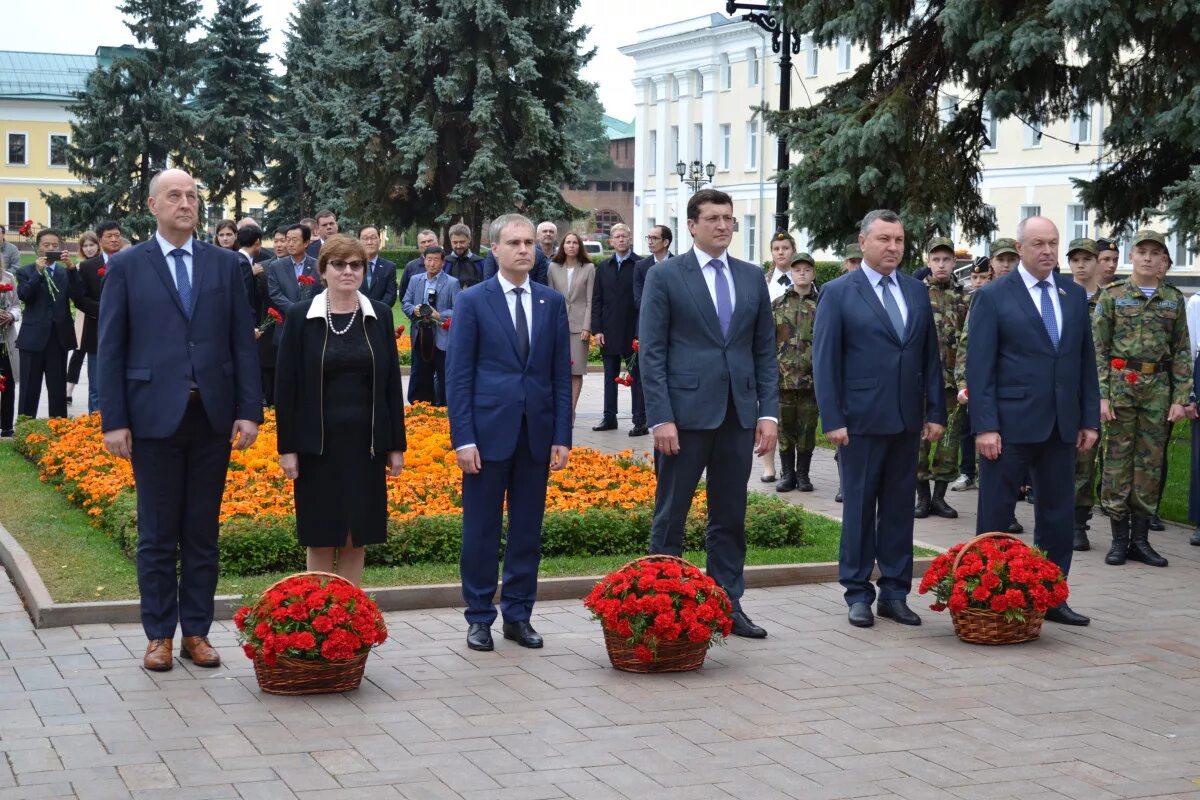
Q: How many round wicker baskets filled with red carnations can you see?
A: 3